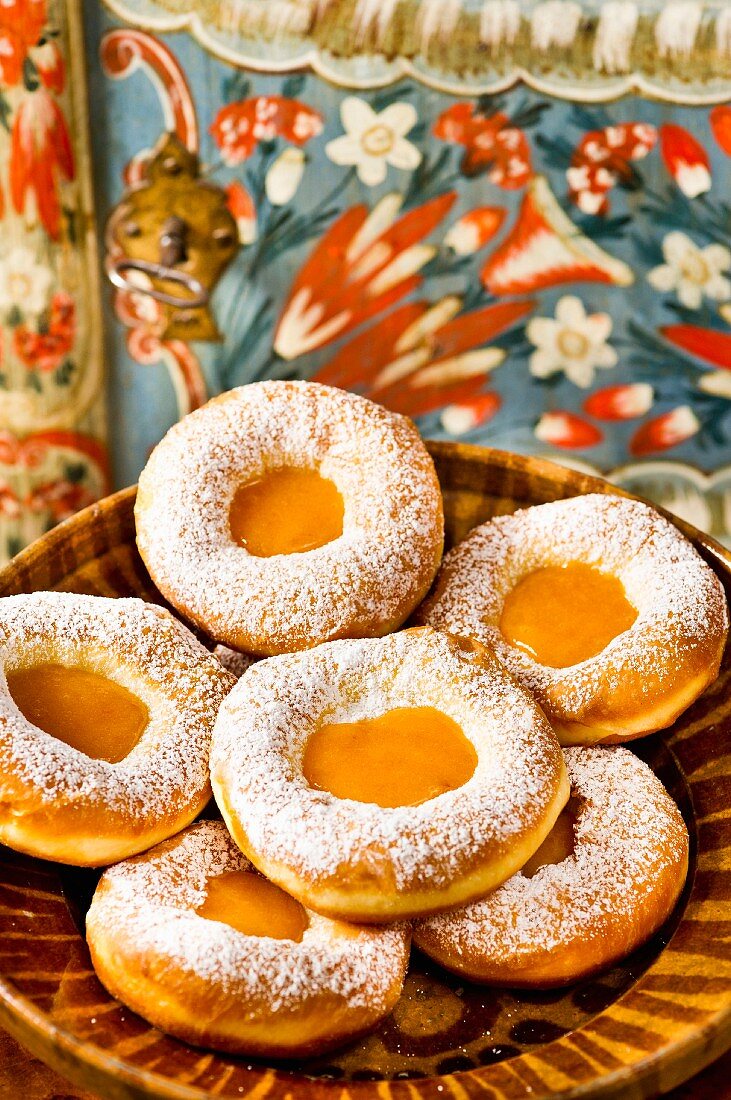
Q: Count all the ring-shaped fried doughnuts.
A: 6